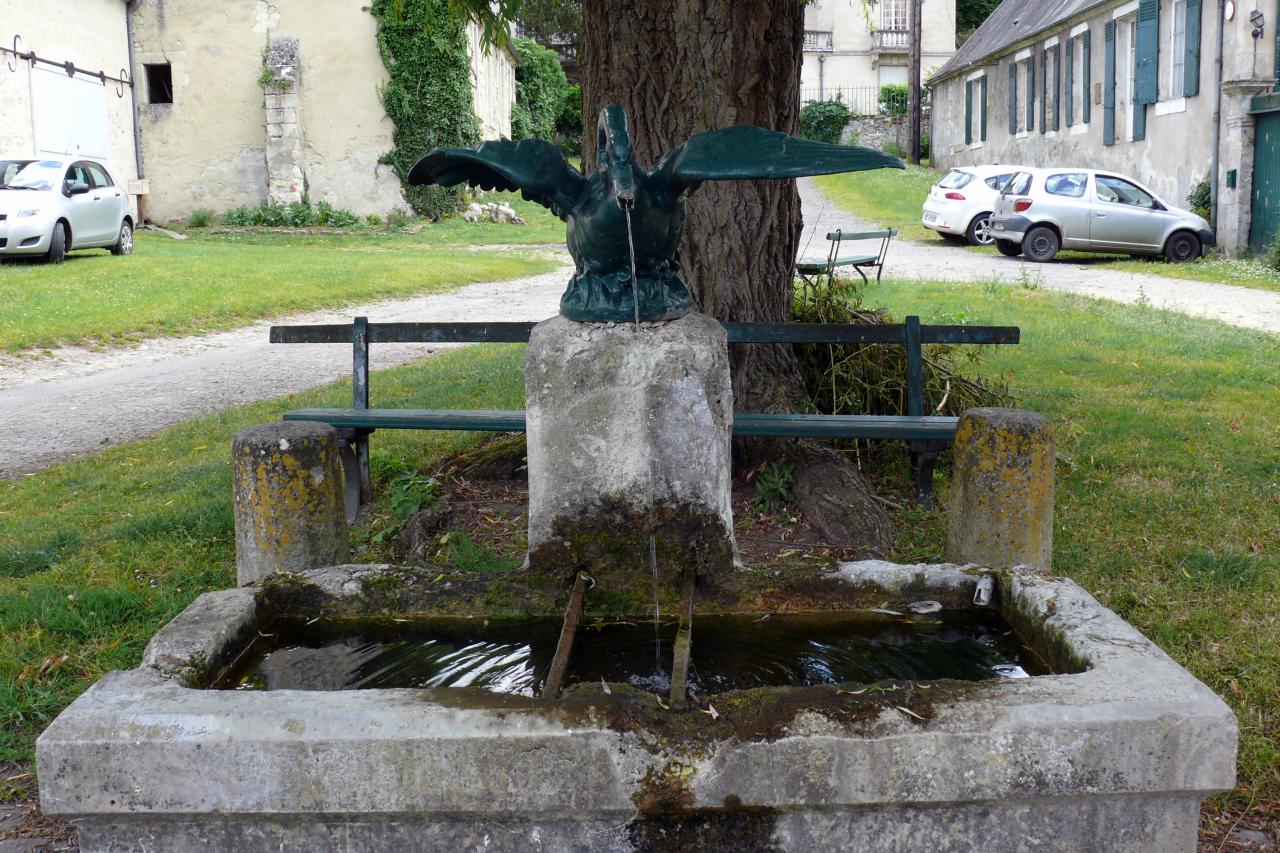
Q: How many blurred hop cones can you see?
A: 0